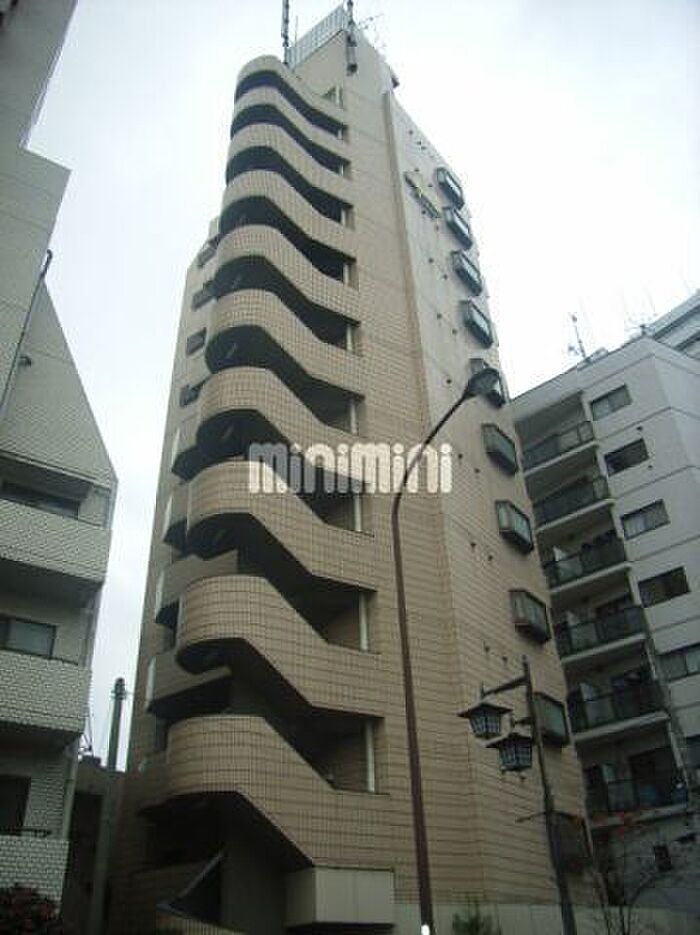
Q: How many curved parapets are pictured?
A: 10